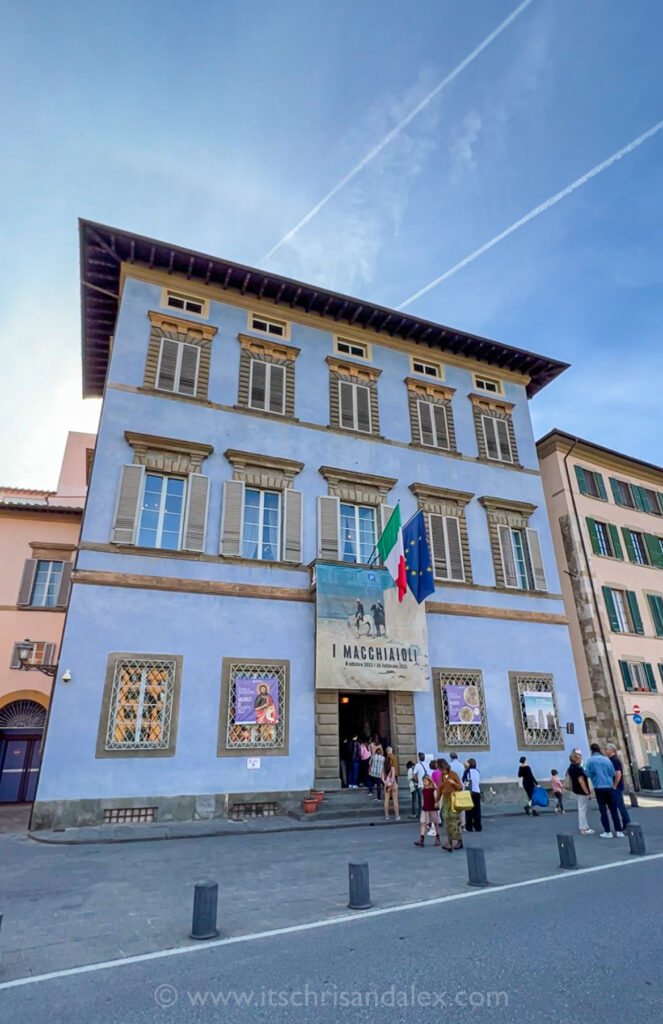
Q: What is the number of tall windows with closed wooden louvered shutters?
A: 6